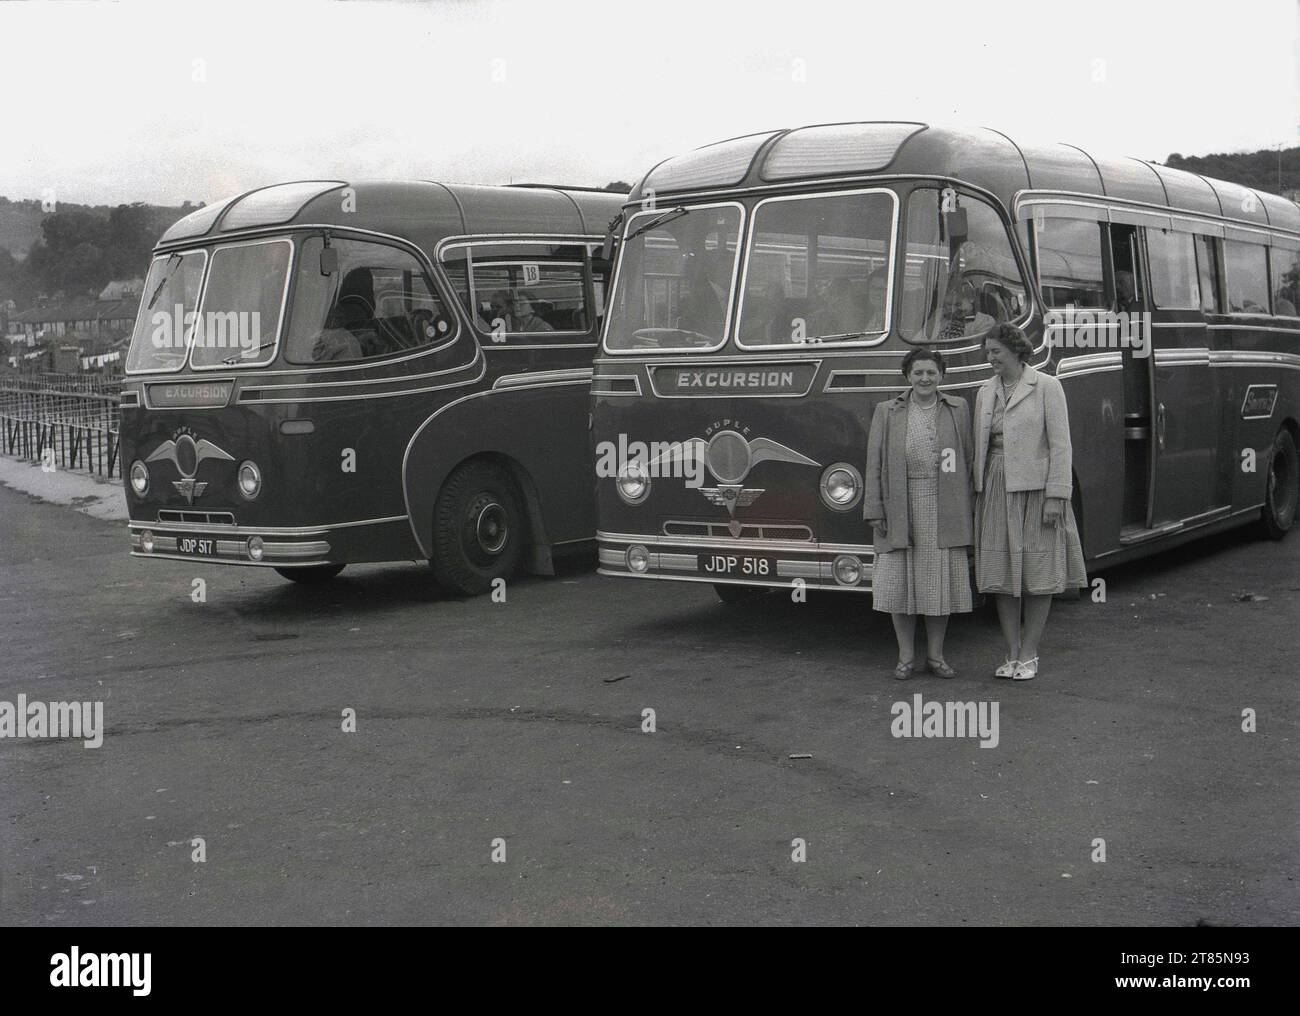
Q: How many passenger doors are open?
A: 1